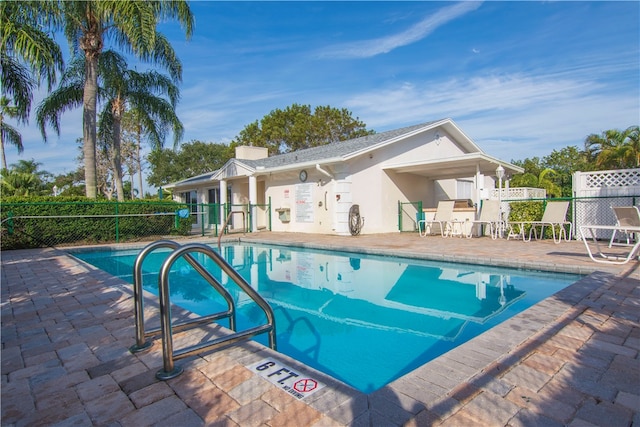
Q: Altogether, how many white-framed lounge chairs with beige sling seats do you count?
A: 4